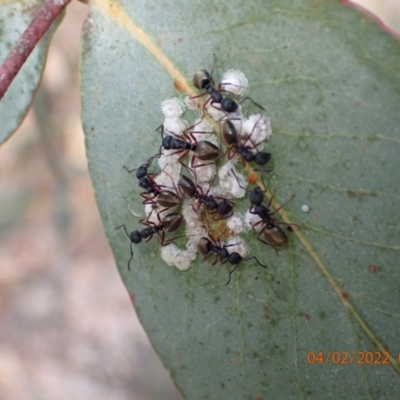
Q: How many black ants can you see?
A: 8